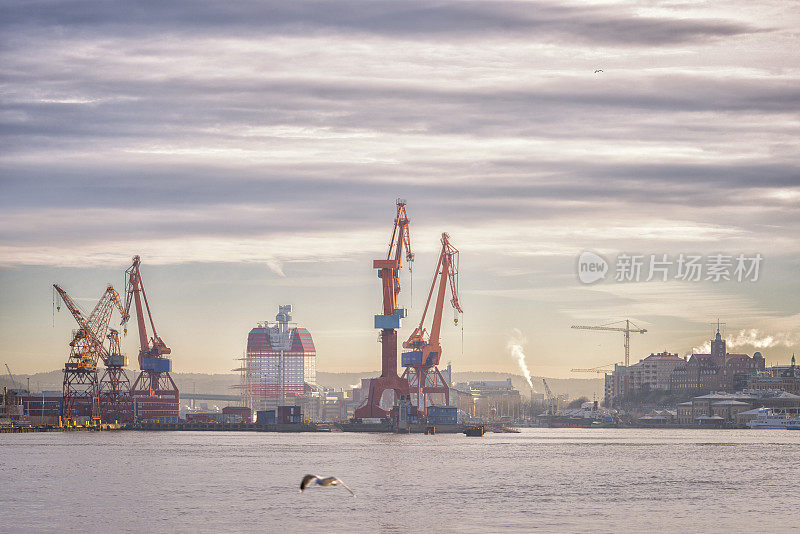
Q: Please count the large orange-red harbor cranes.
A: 5